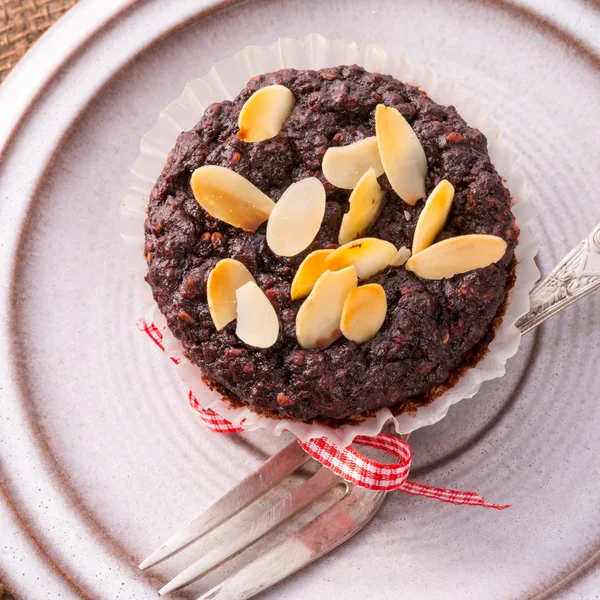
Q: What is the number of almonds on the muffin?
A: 14